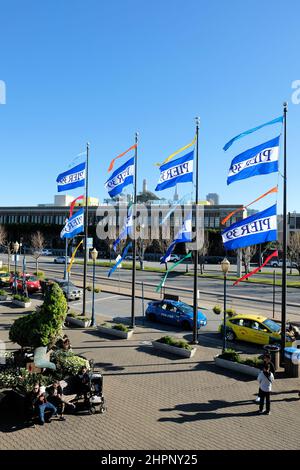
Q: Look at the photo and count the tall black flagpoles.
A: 4